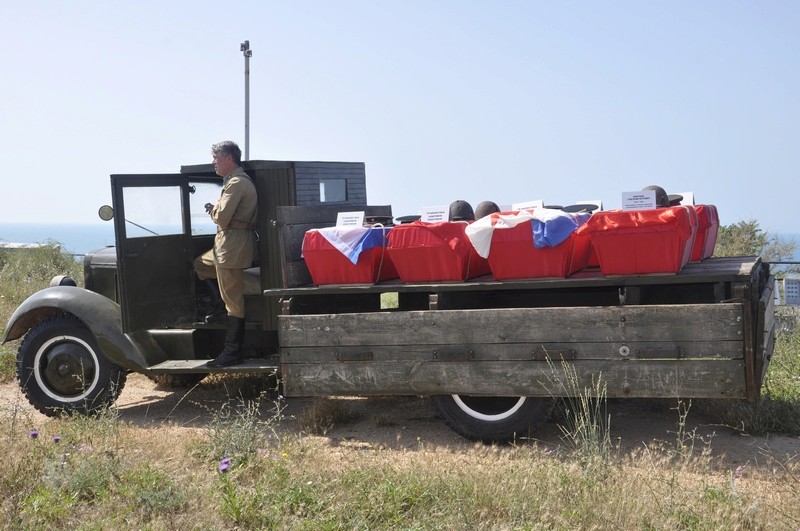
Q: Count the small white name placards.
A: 6